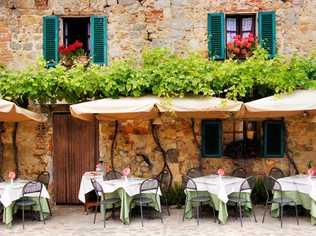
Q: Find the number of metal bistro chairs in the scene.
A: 12